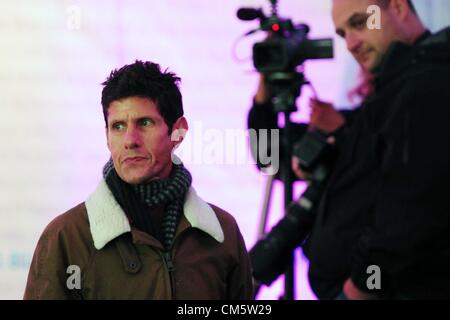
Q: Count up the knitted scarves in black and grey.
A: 1